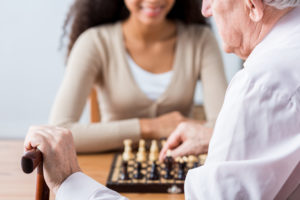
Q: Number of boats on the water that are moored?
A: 0